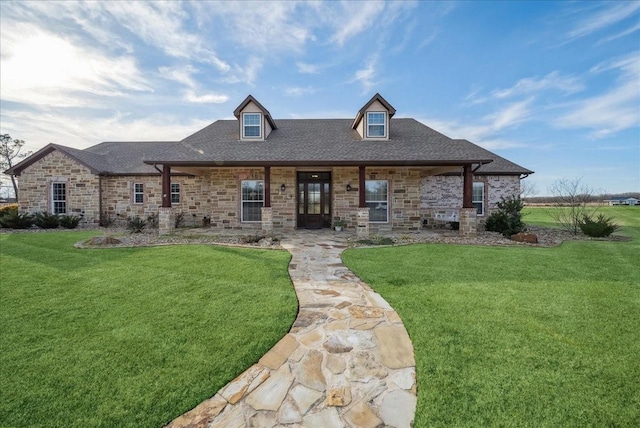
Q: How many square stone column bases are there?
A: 4